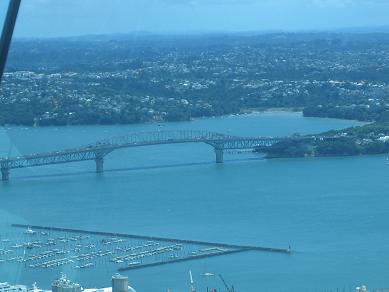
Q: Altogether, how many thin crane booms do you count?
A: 2